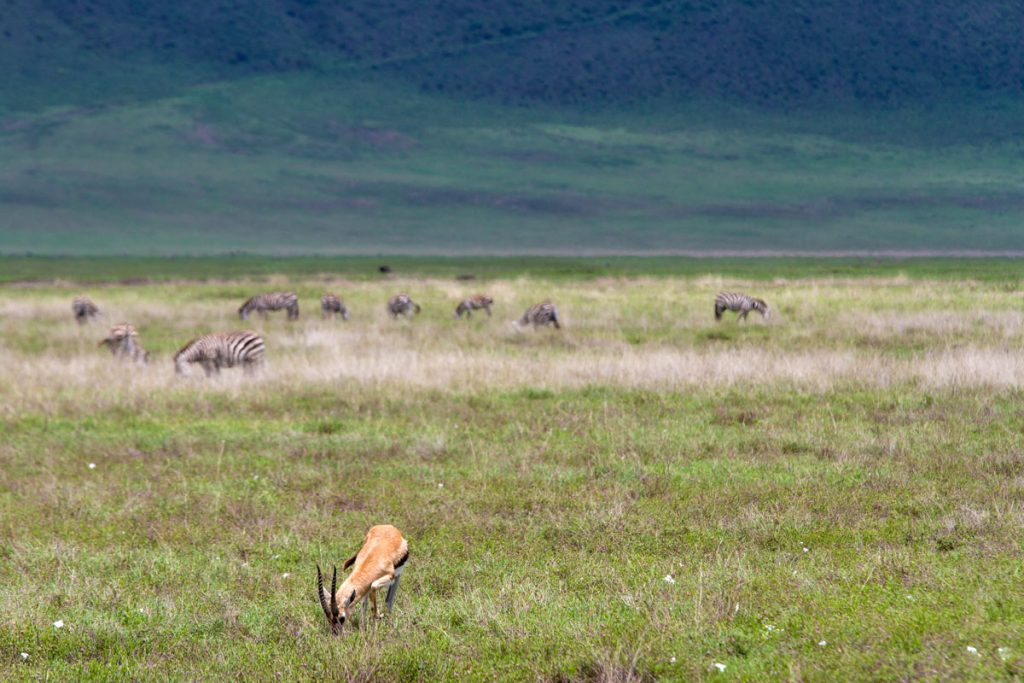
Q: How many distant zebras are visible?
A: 9